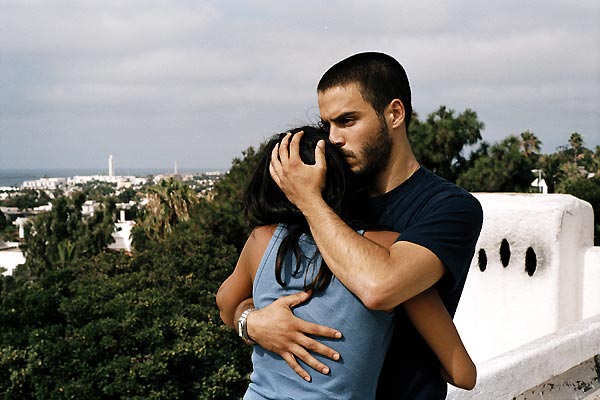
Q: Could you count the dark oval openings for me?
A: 3